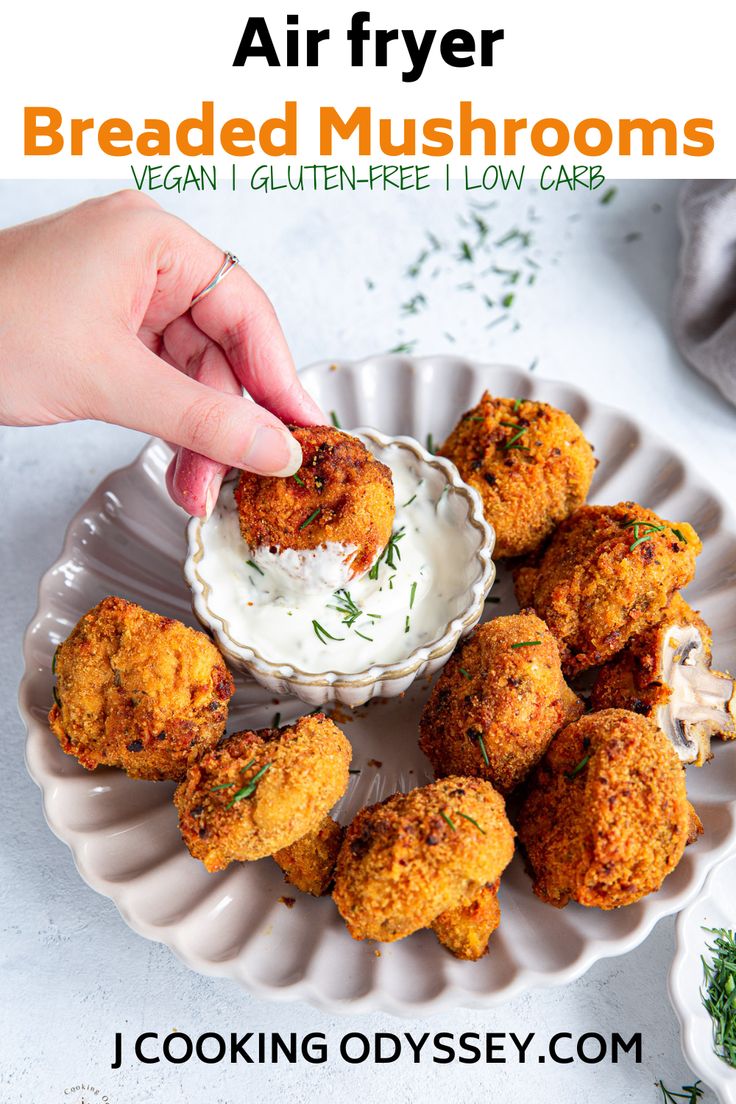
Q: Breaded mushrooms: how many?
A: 9